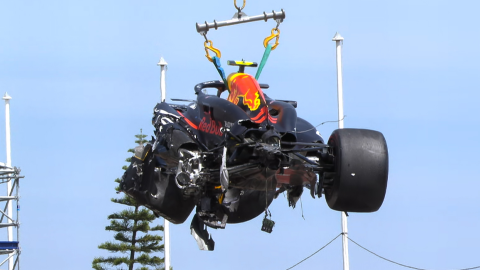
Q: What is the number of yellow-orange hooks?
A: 2